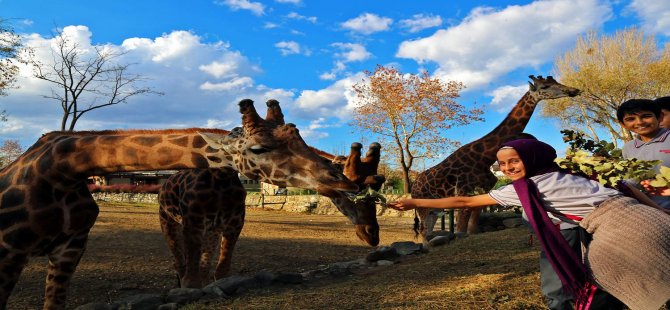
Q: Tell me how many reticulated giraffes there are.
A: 3